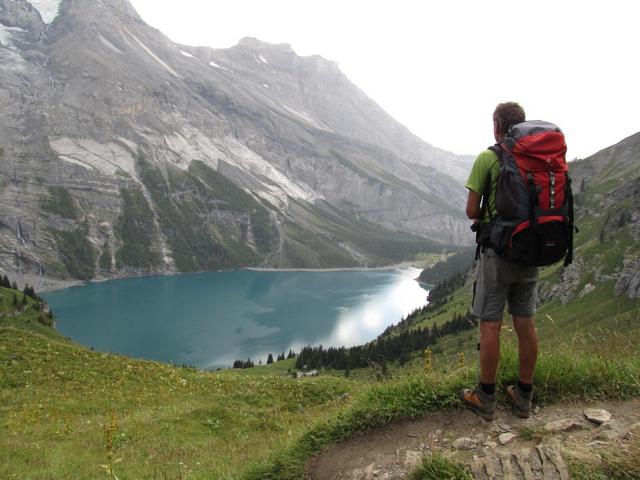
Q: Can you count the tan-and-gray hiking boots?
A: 2